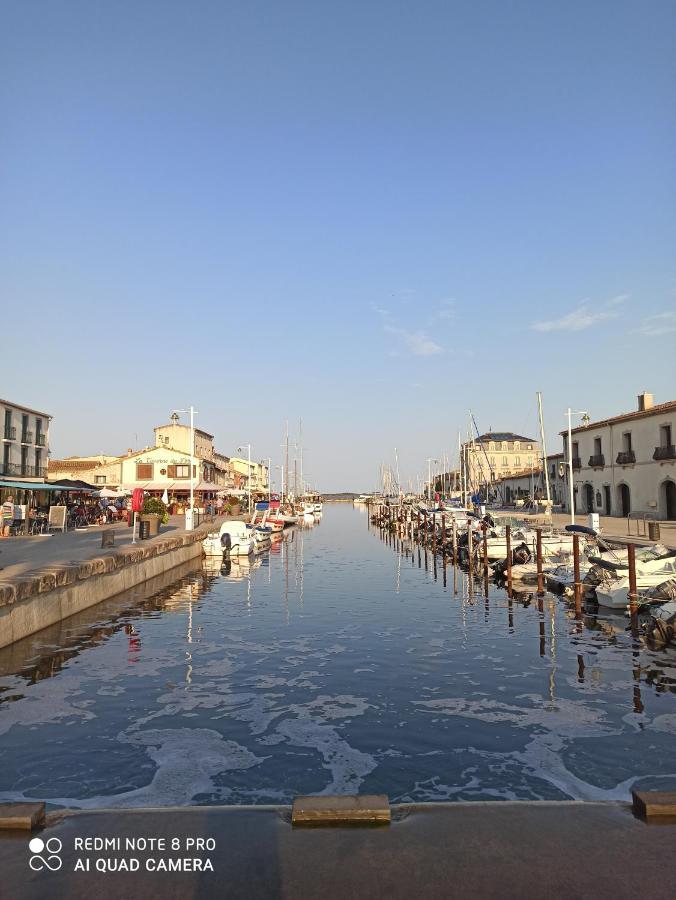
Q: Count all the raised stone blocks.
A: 3